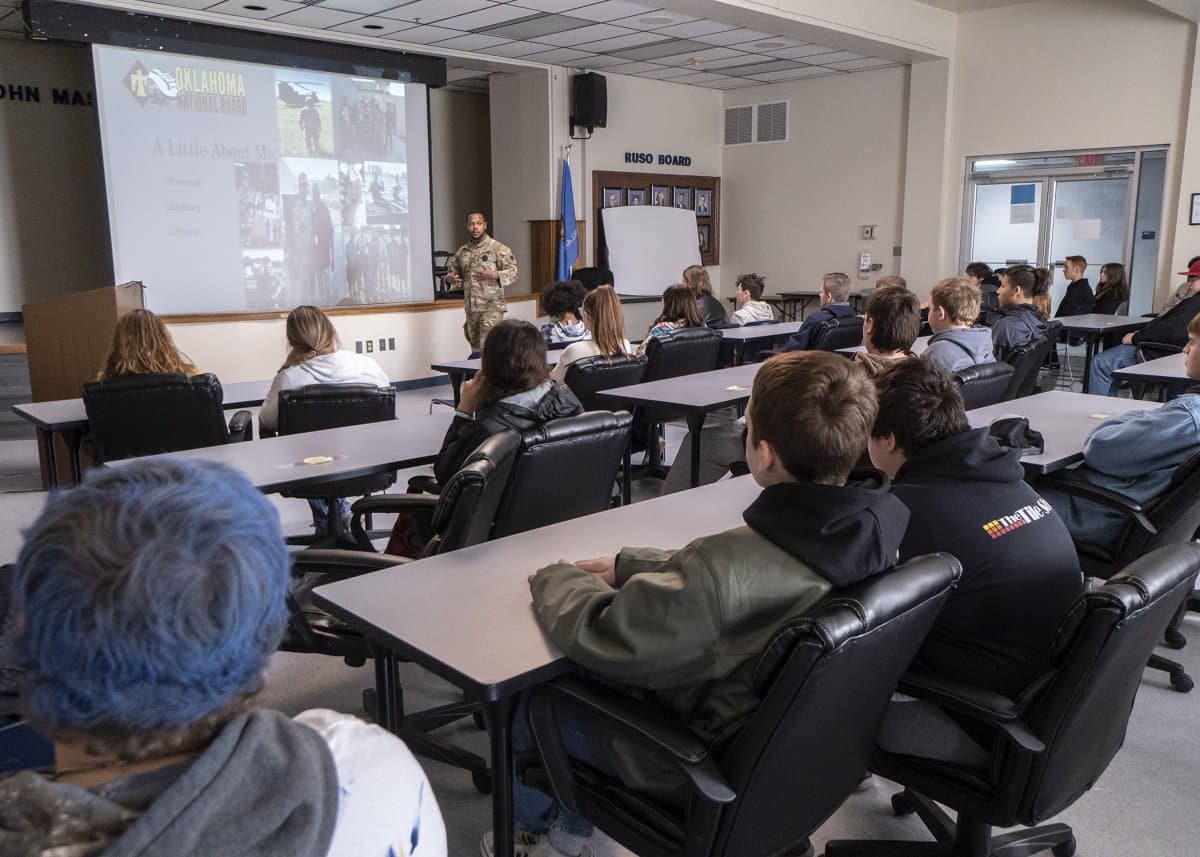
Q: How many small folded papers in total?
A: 3